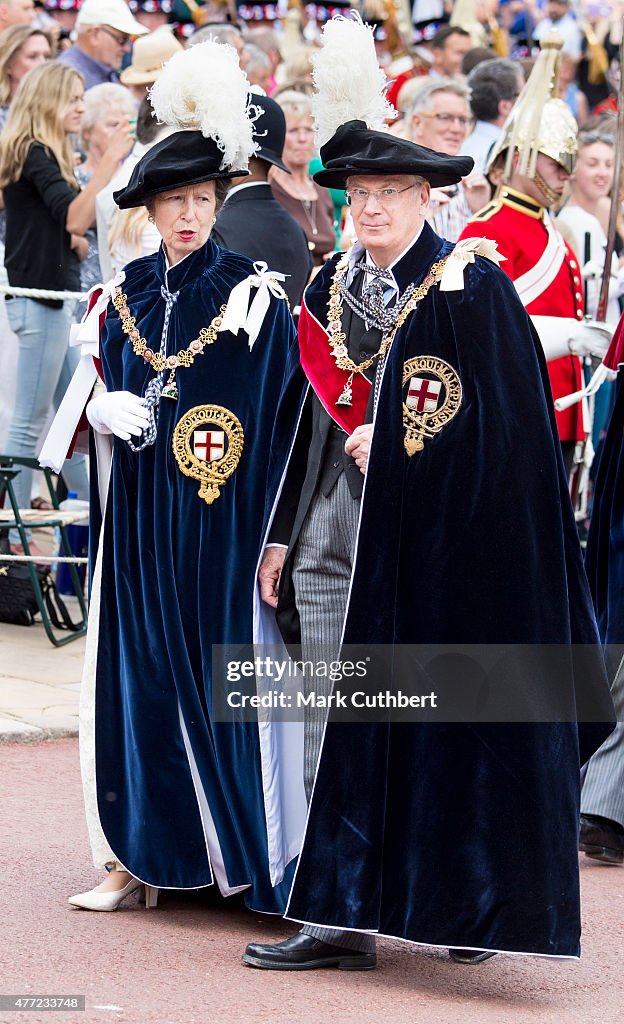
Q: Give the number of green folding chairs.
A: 1